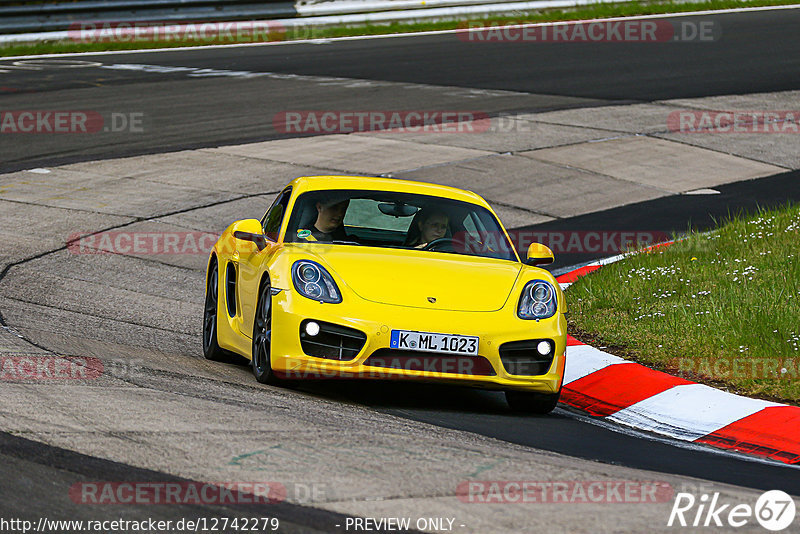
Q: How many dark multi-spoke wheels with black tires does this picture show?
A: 2